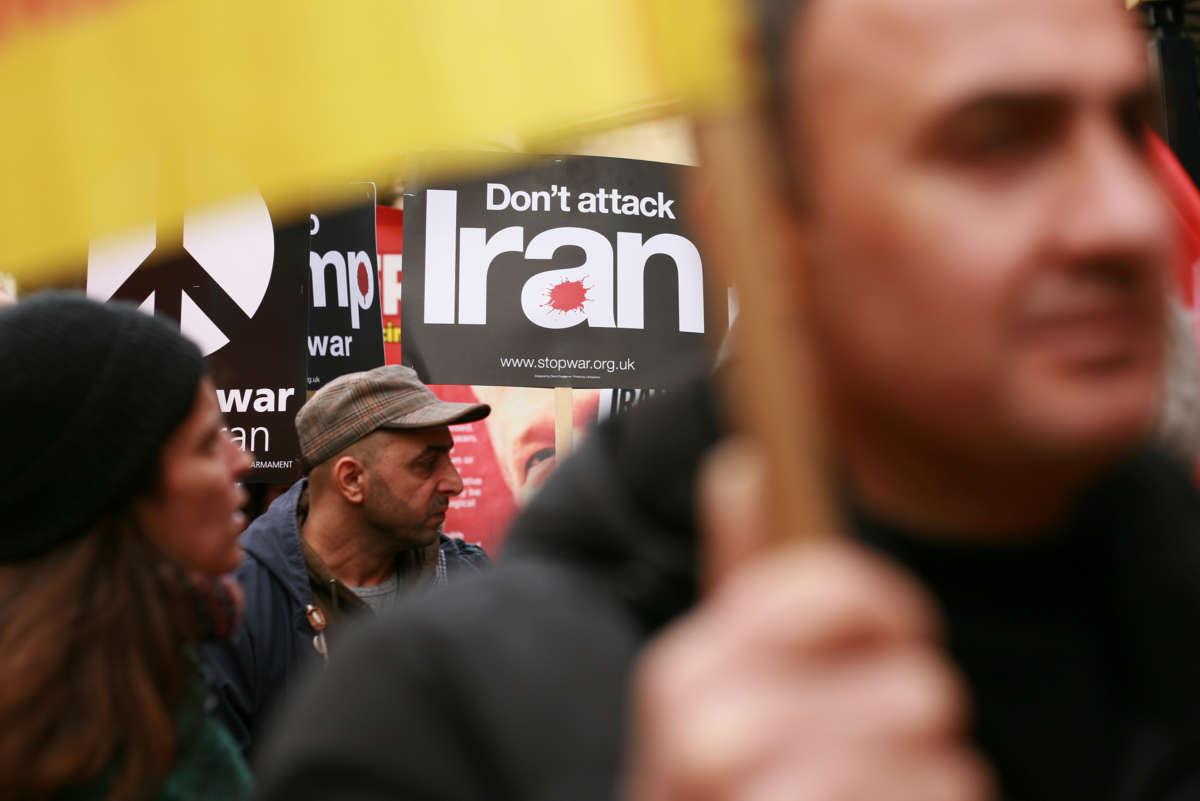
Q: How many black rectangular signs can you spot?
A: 3